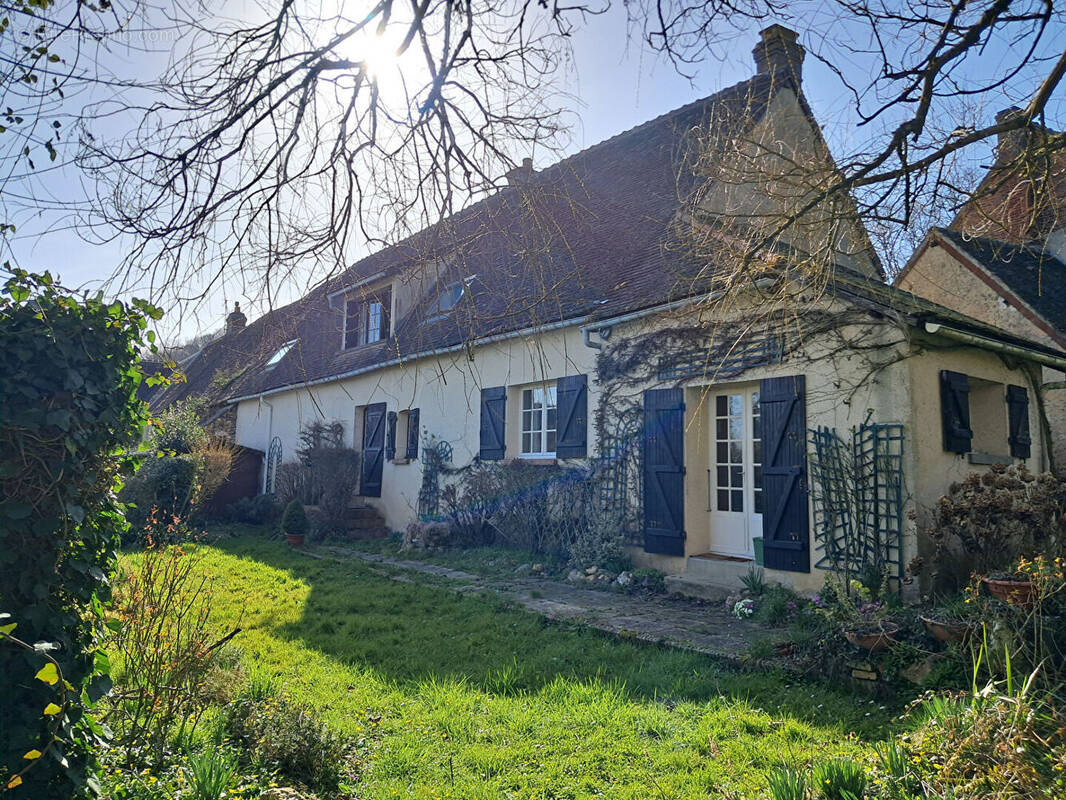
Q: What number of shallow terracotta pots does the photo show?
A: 3